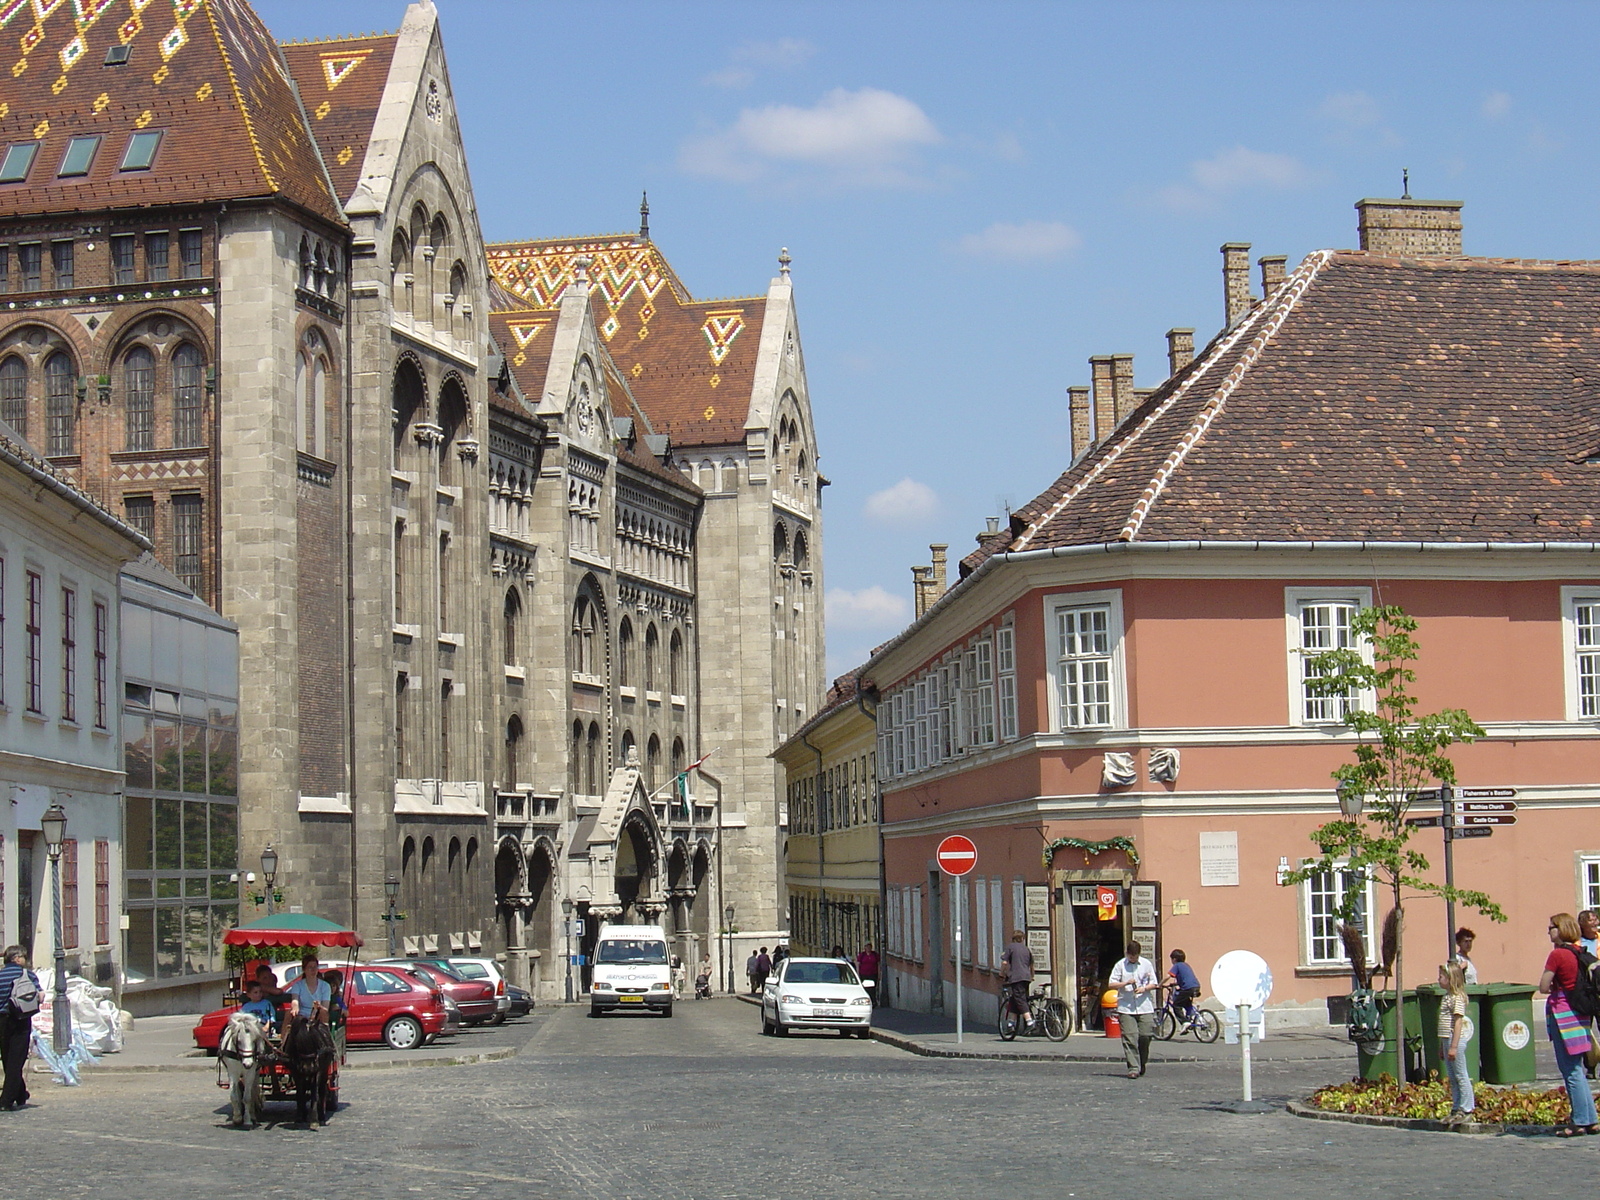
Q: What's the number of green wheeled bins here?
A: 3